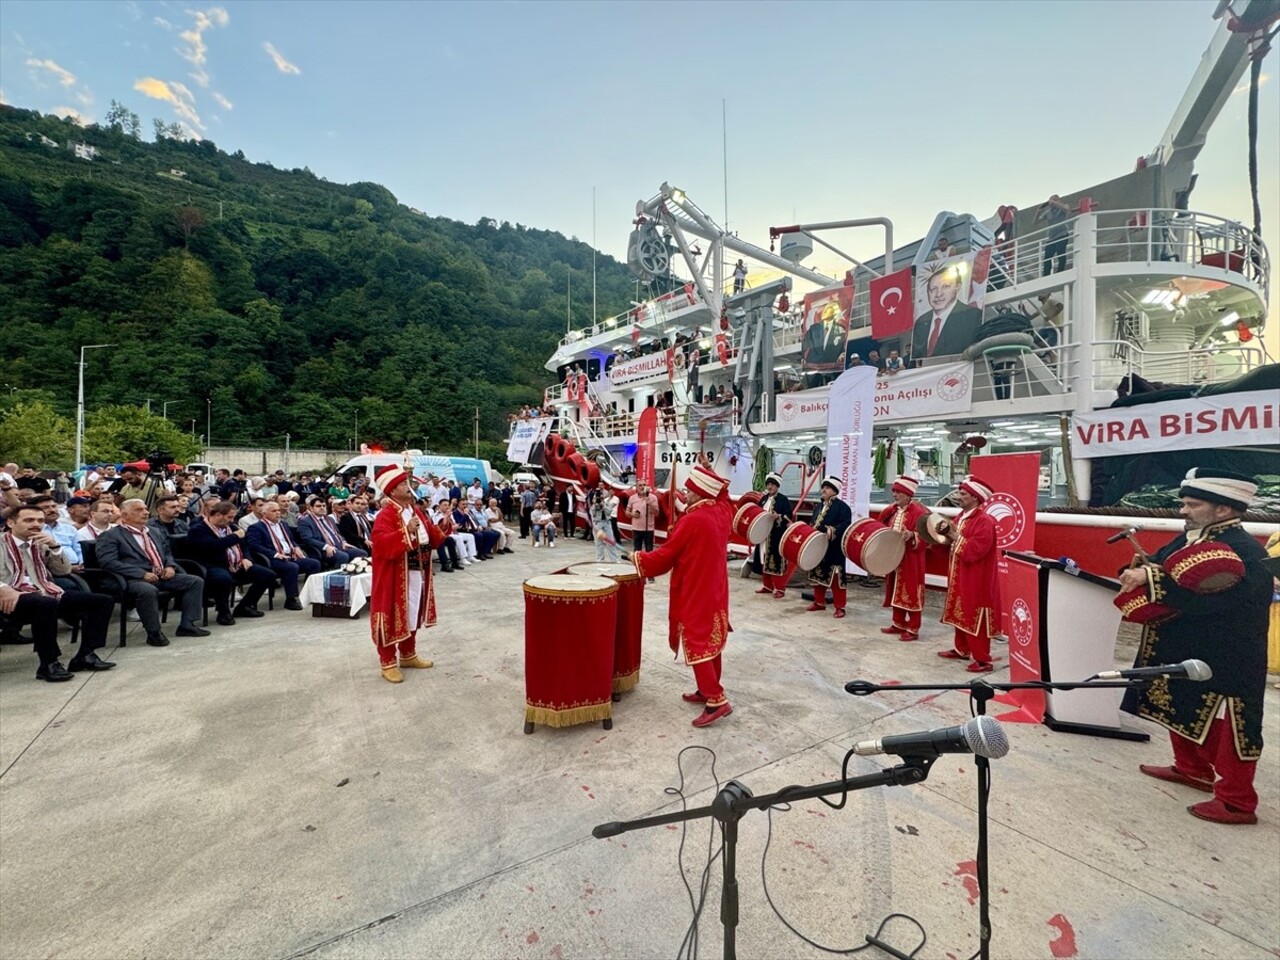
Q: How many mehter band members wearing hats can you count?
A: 7